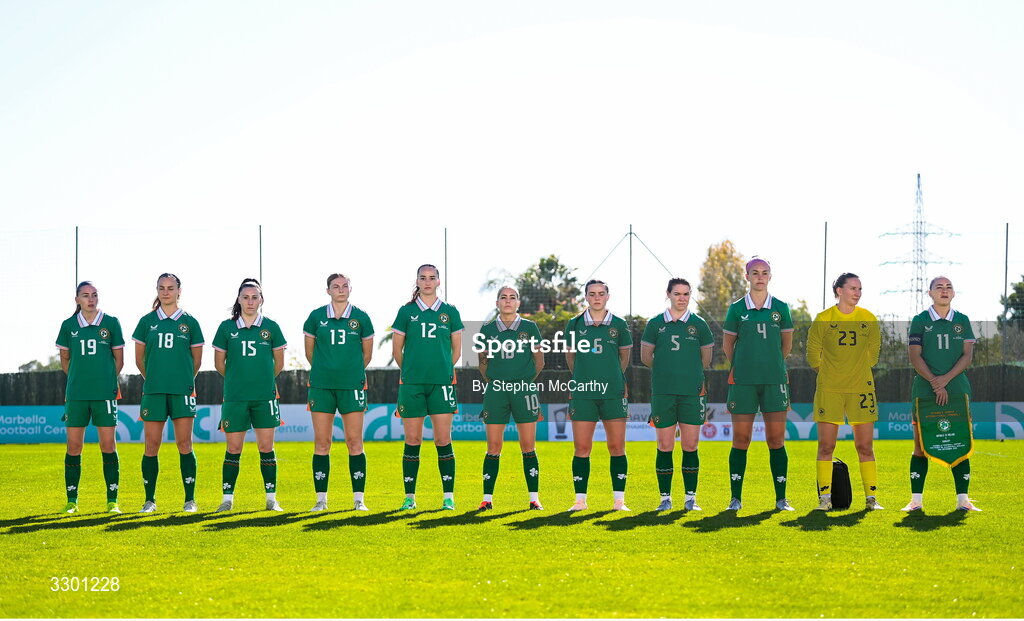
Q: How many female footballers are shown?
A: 11